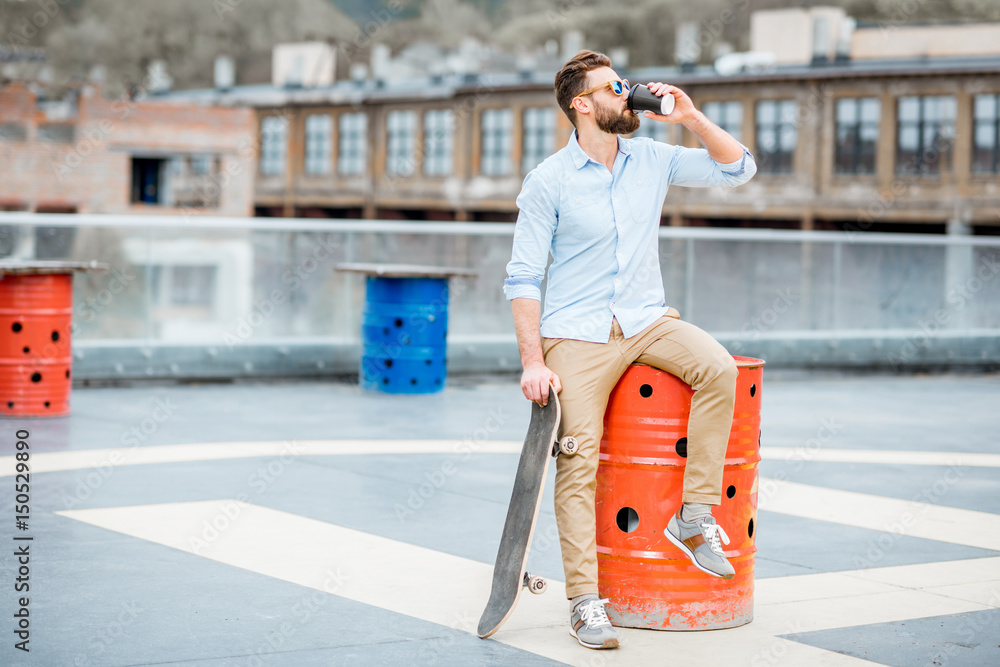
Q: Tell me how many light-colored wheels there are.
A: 2